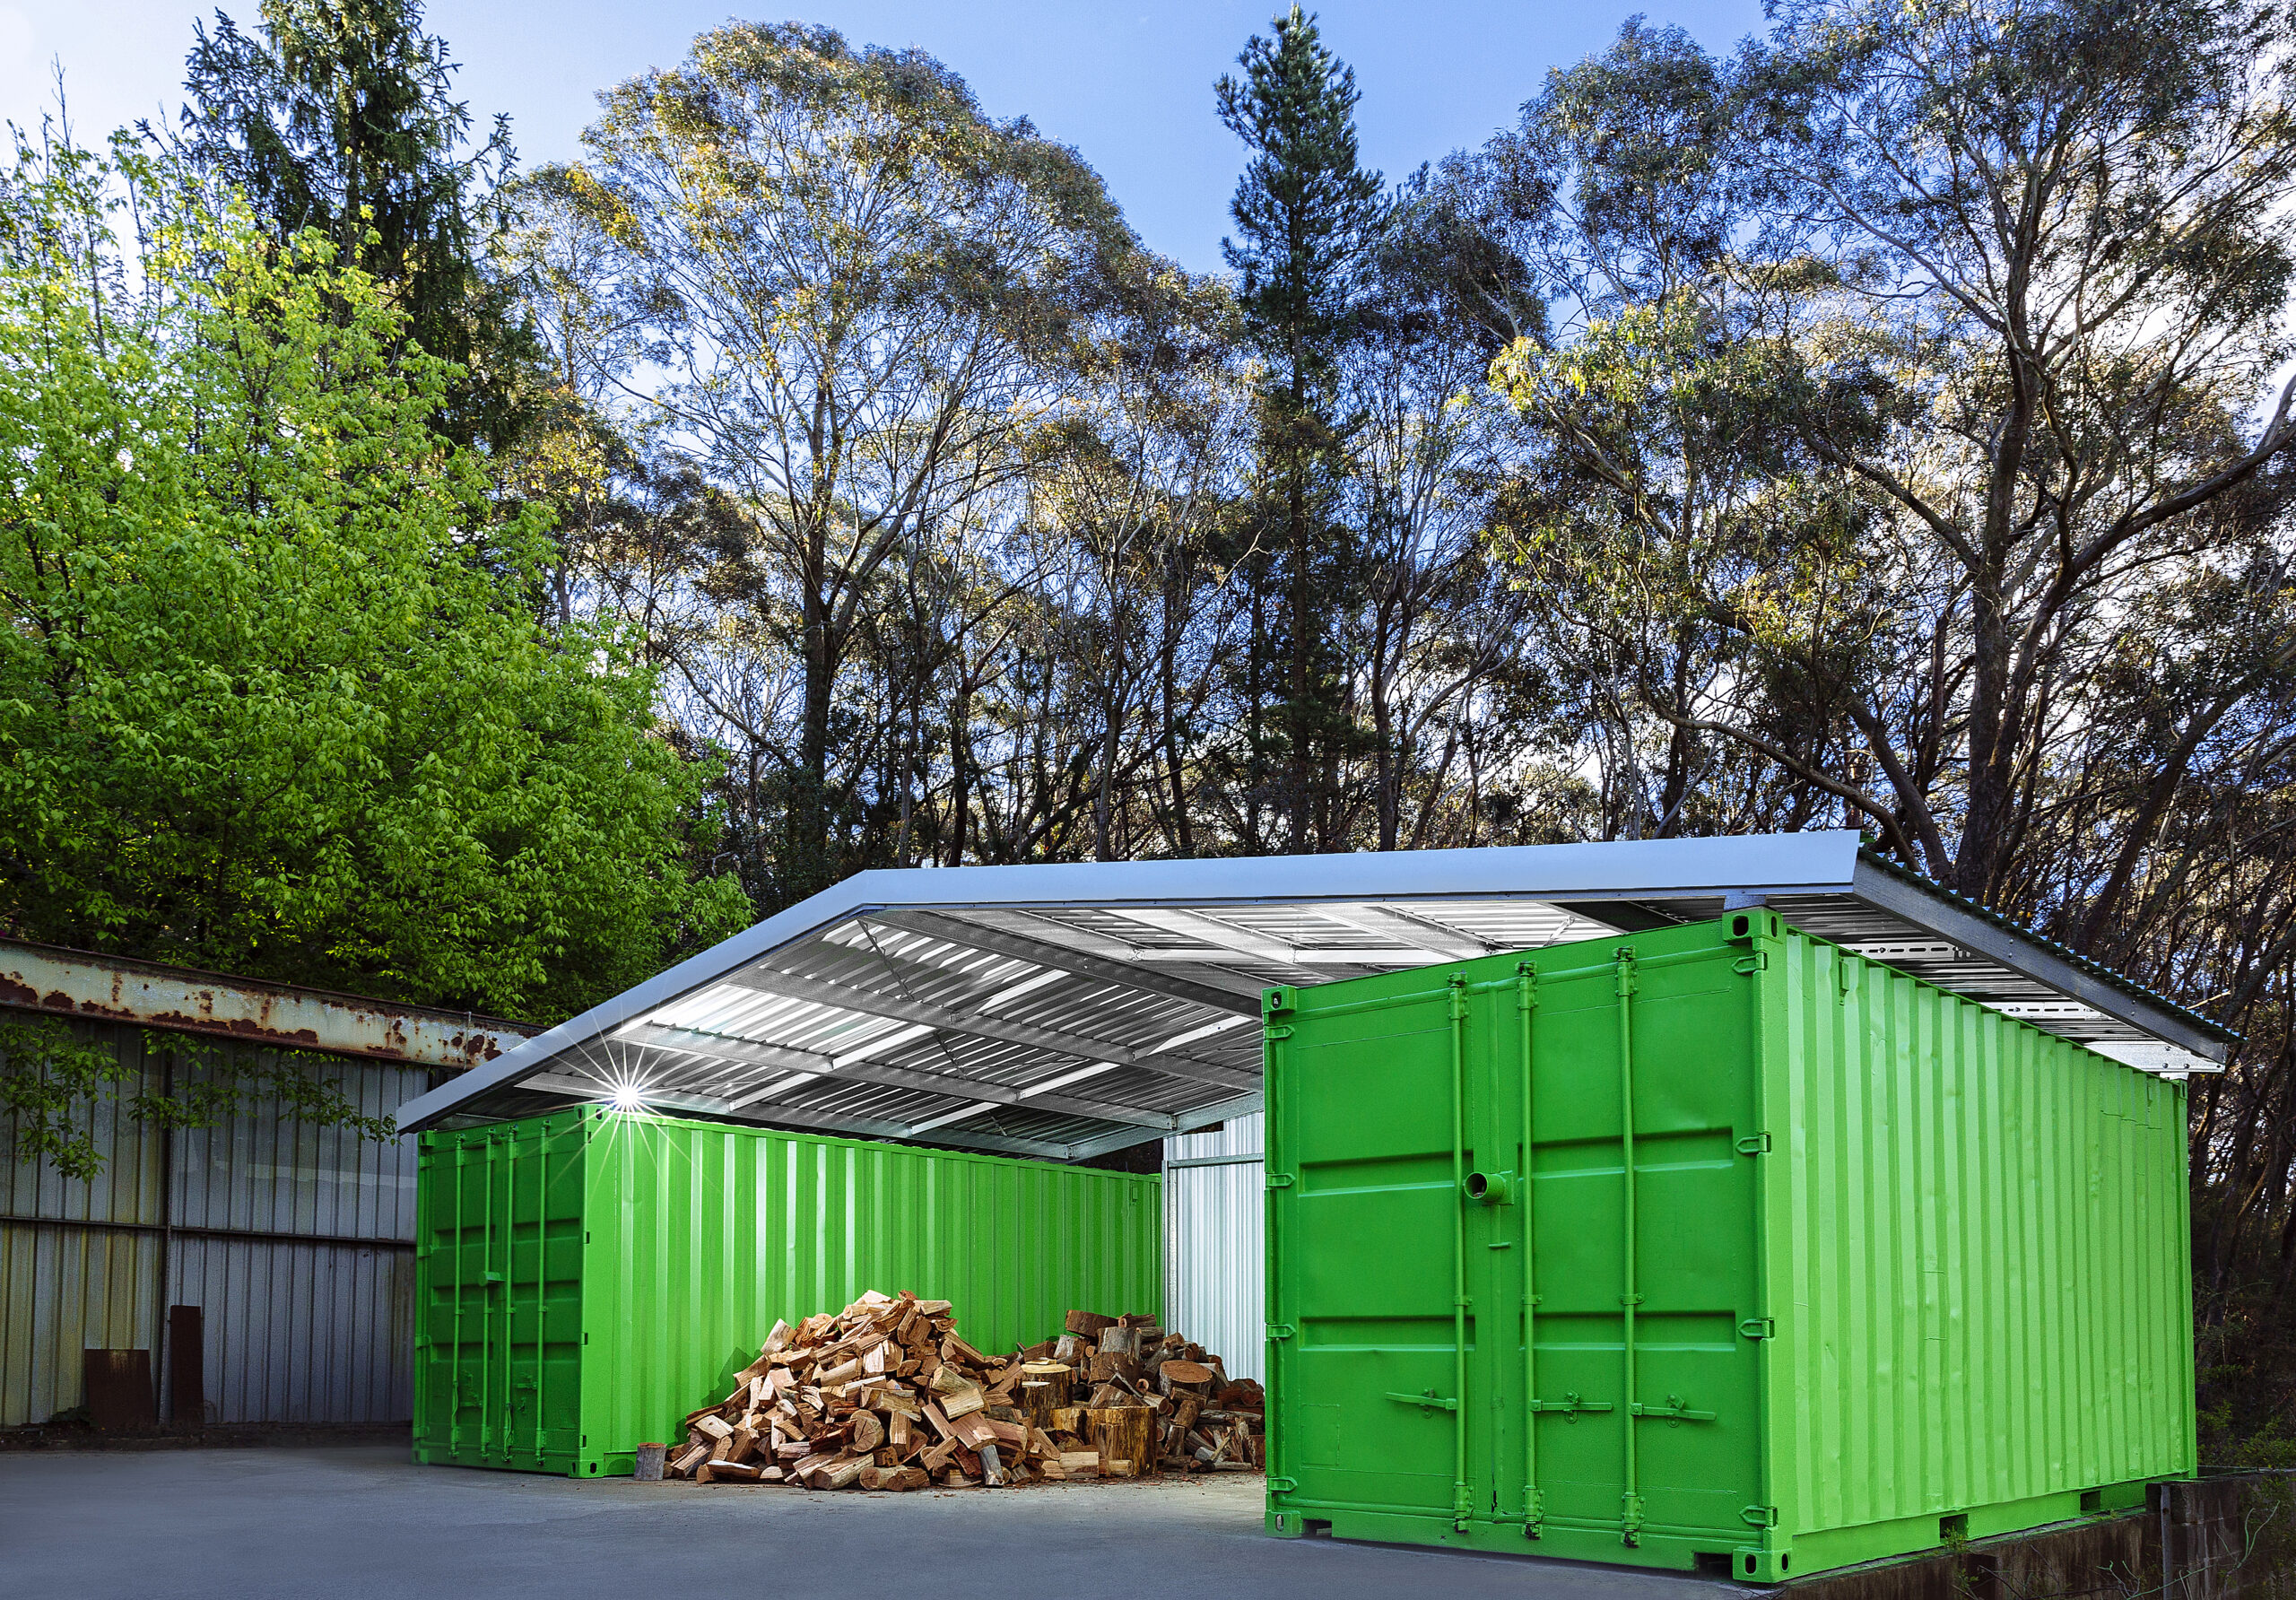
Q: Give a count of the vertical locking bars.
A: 7